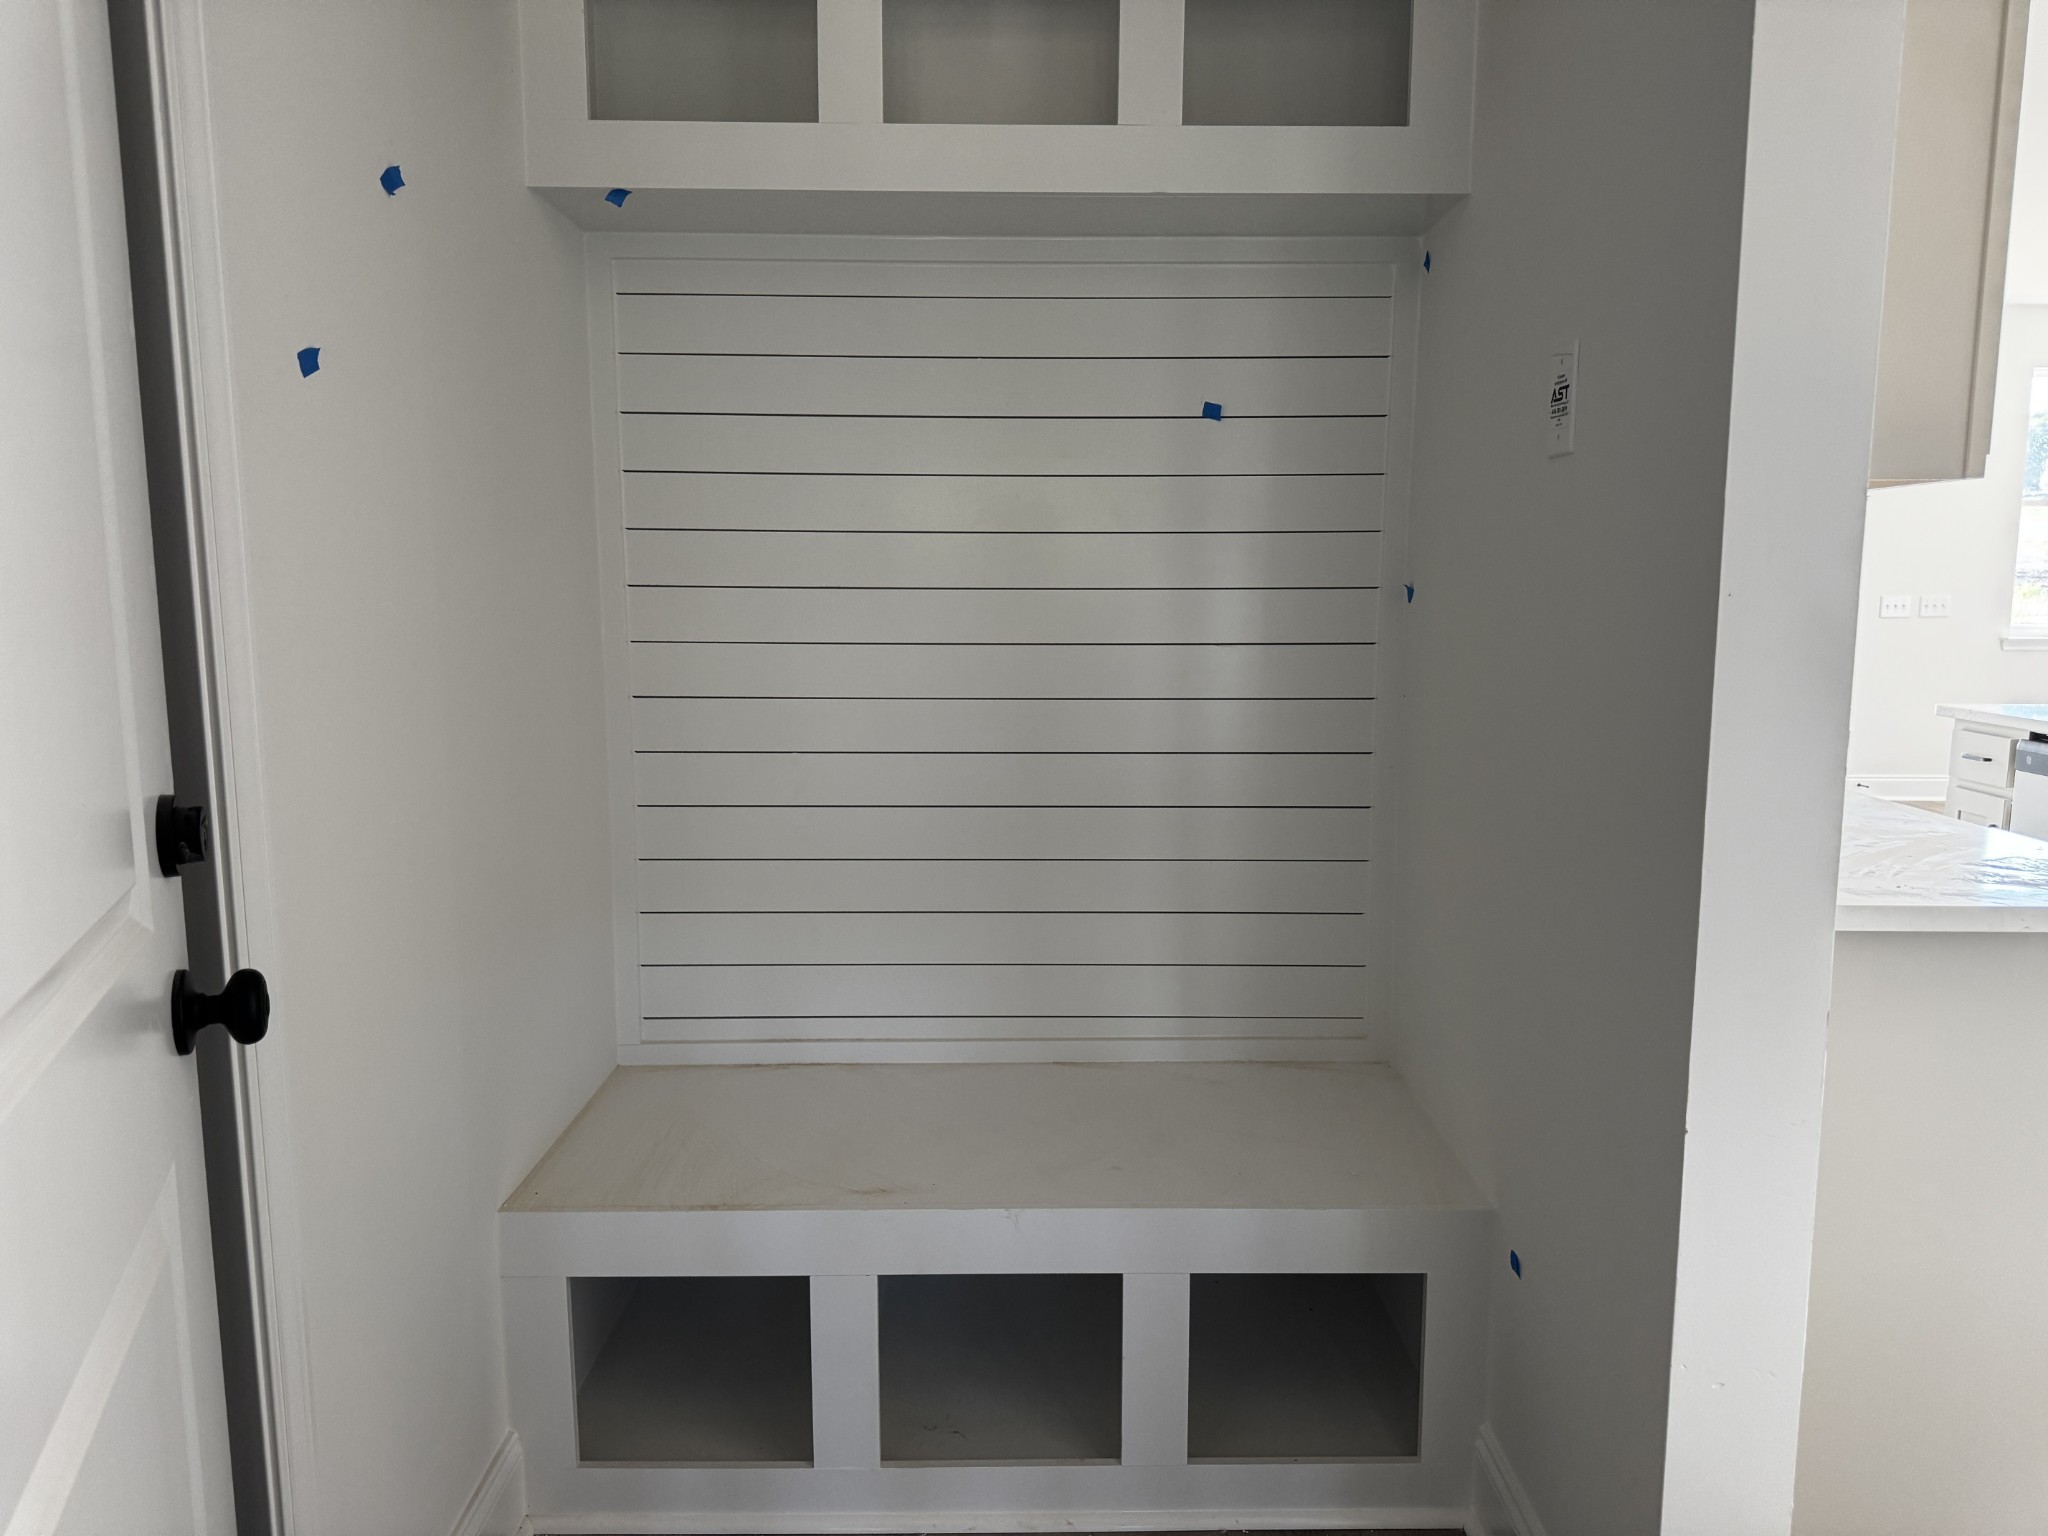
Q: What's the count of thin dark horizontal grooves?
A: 14